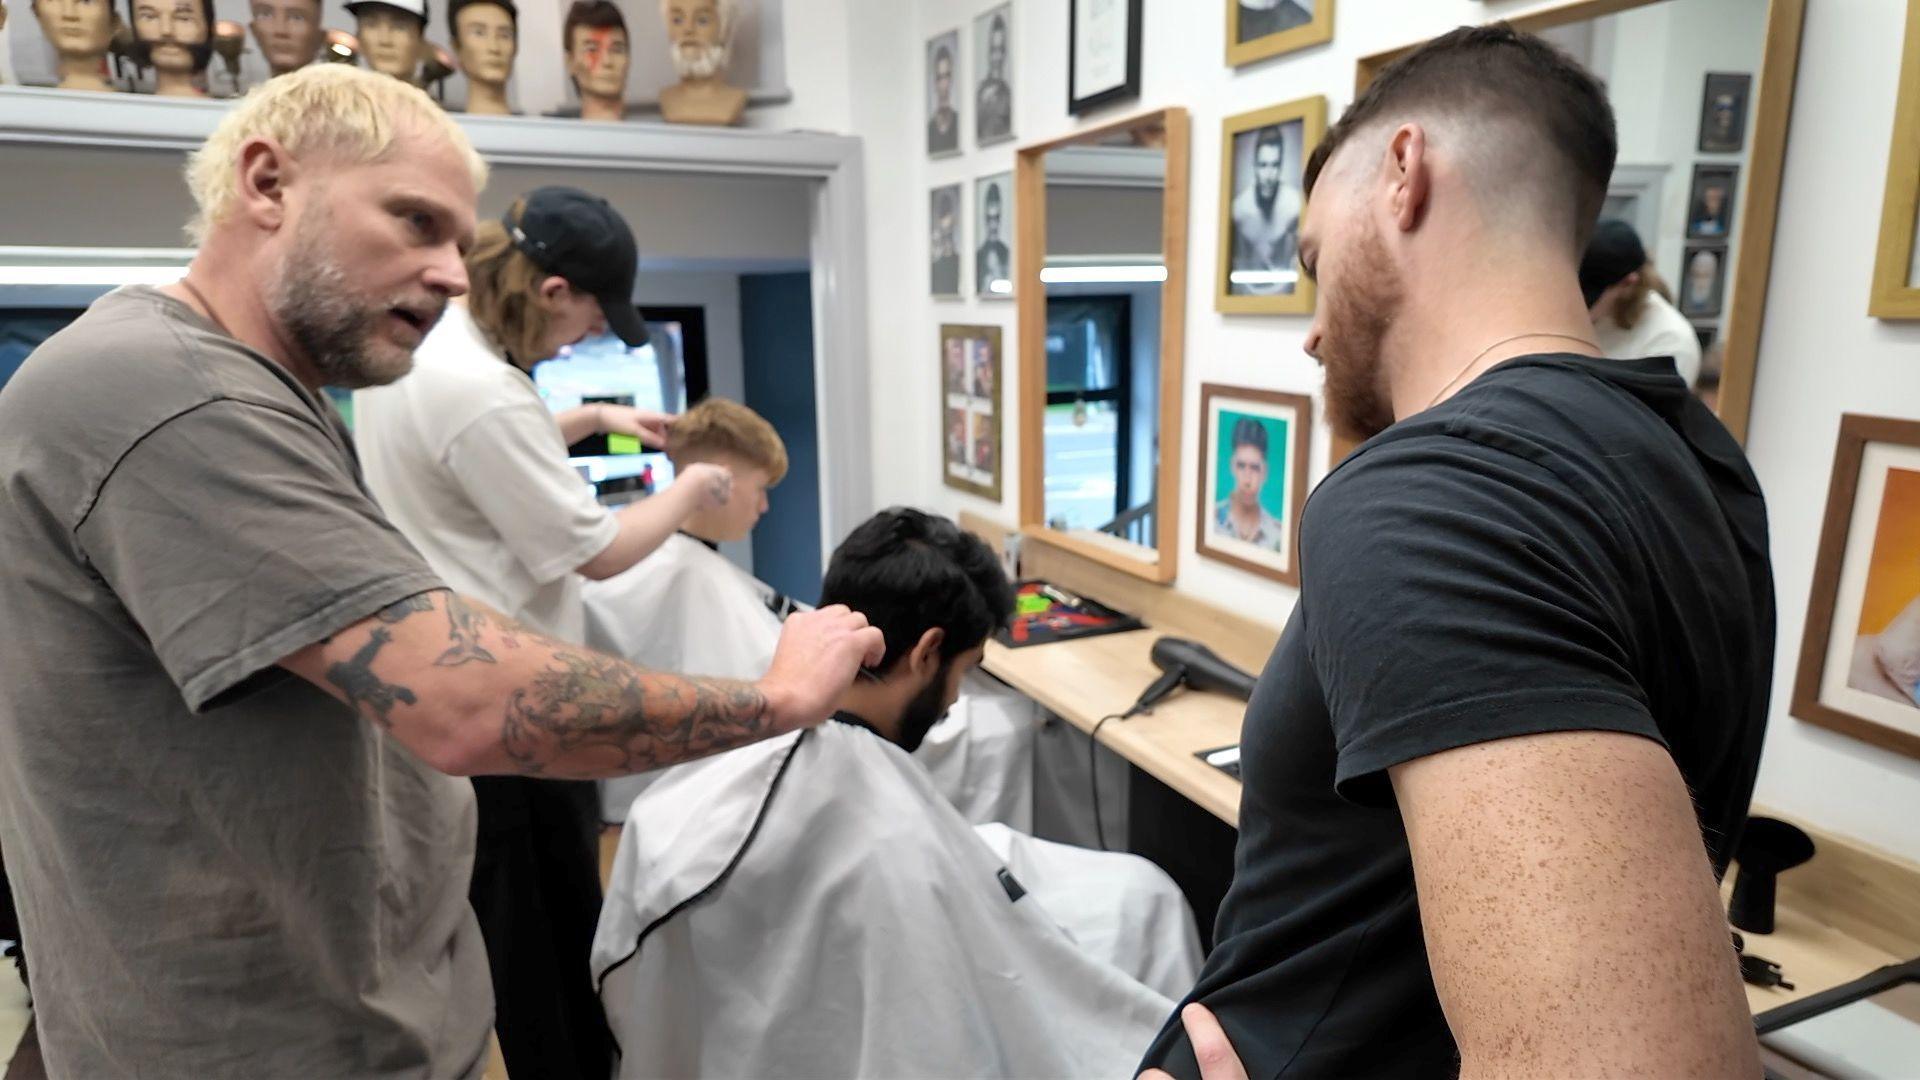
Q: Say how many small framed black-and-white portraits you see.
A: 4